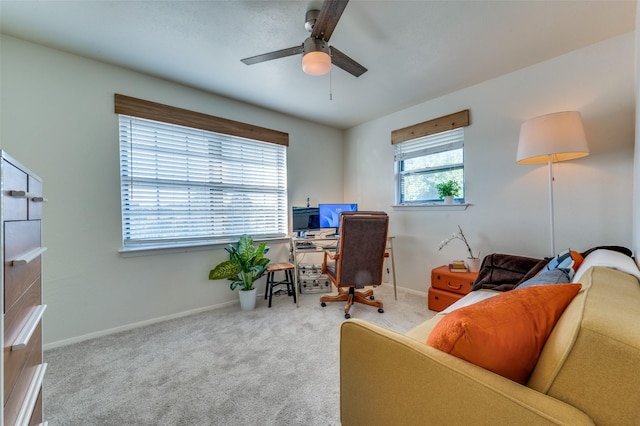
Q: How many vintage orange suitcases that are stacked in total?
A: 2